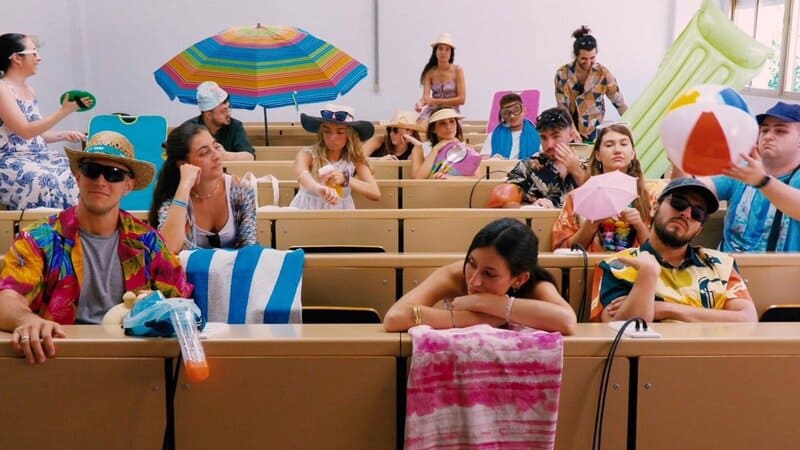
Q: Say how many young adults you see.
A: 15